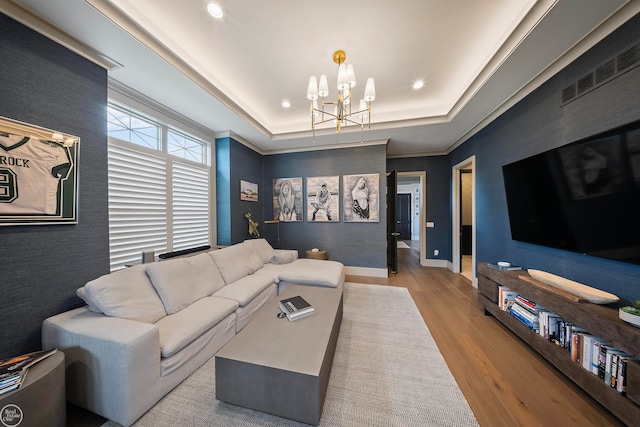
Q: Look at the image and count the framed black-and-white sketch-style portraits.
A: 3